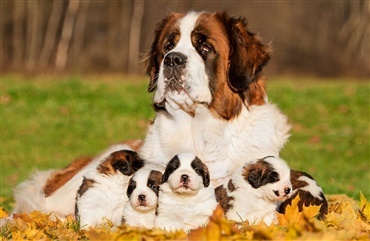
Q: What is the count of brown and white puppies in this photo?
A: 5